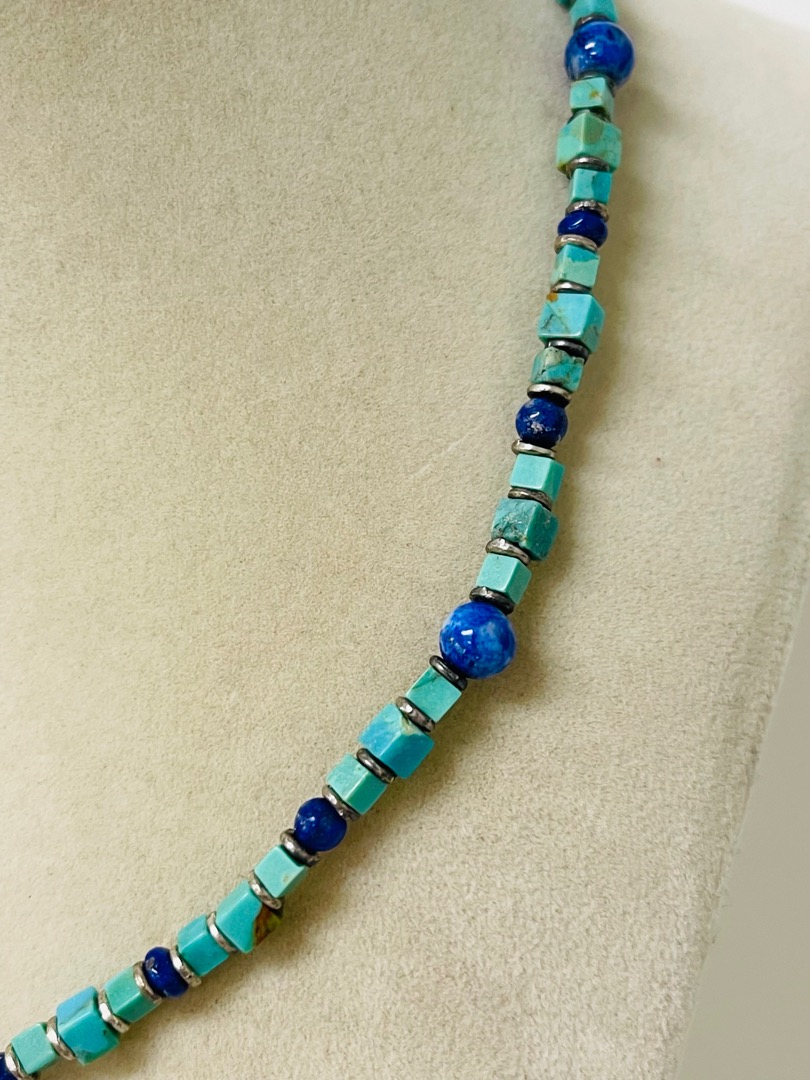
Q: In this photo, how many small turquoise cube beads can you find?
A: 13